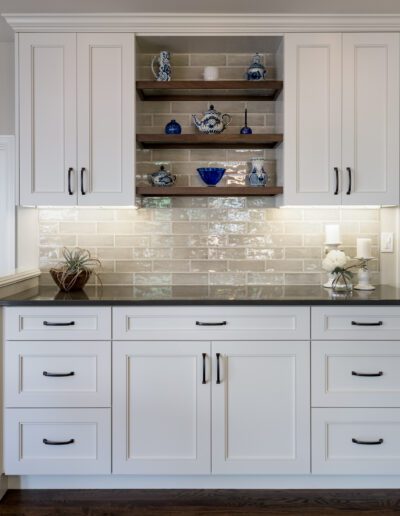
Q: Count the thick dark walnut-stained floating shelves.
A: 3